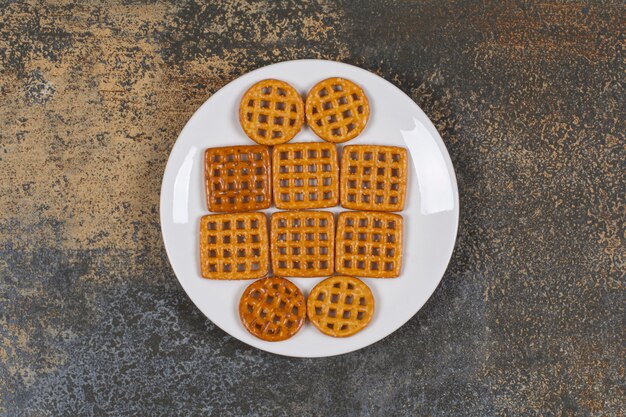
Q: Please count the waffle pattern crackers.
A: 10